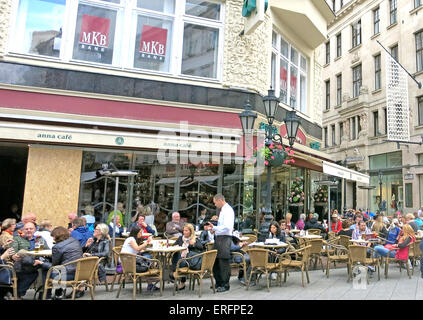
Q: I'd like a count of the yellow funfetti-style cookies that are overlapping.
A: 0